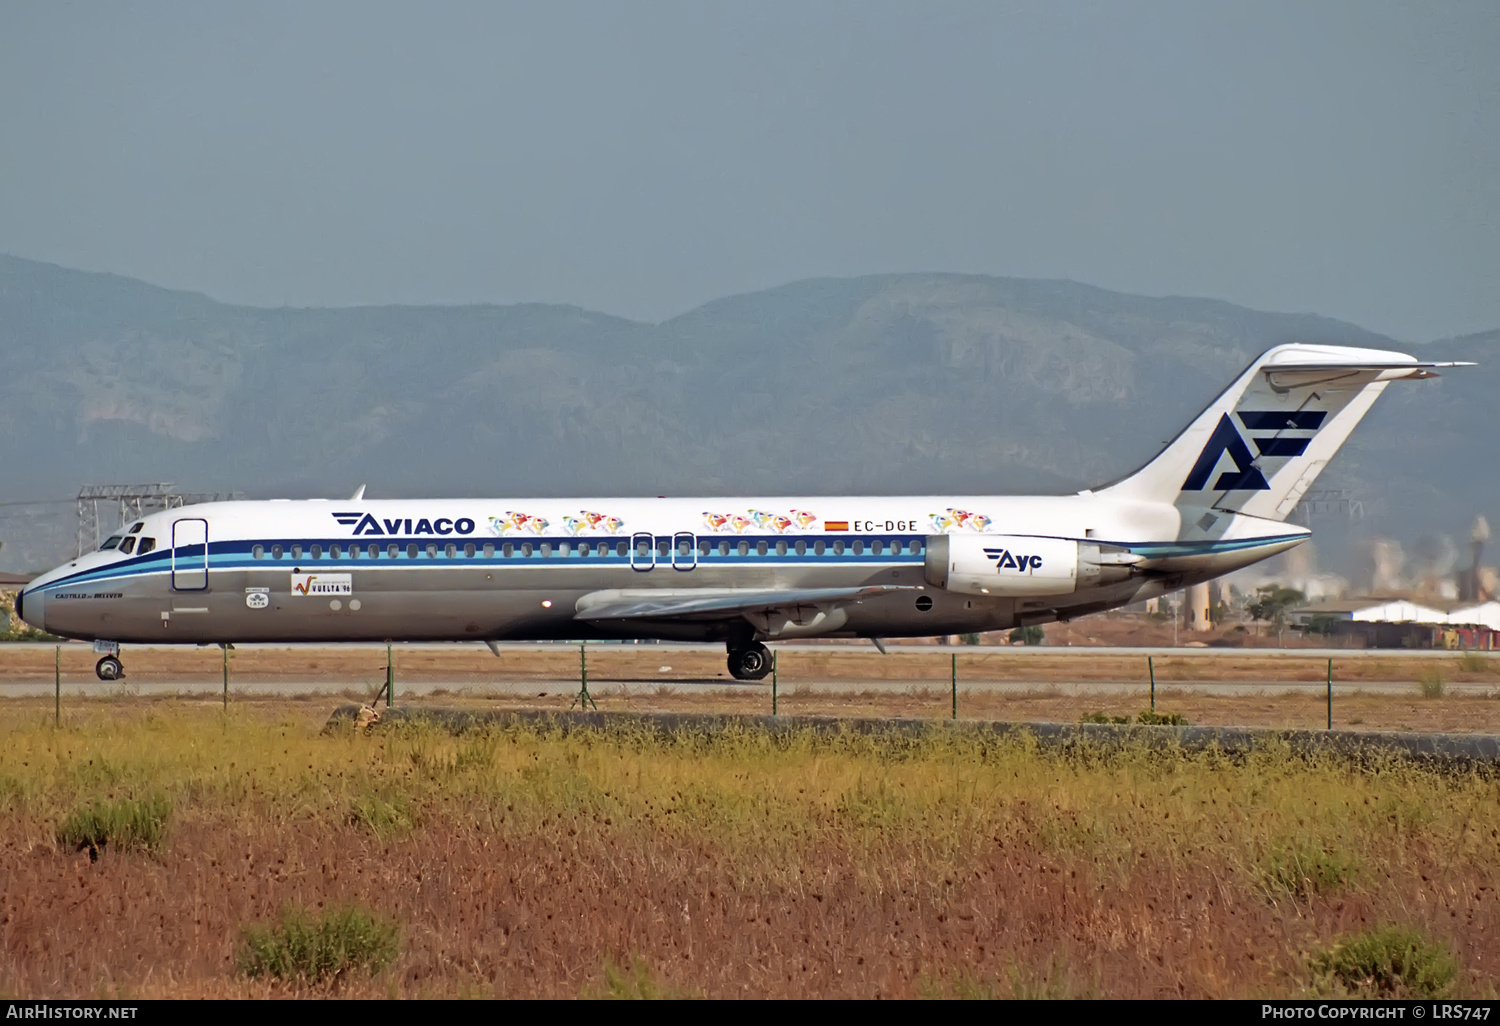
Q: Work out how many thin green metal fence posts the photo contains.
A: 8